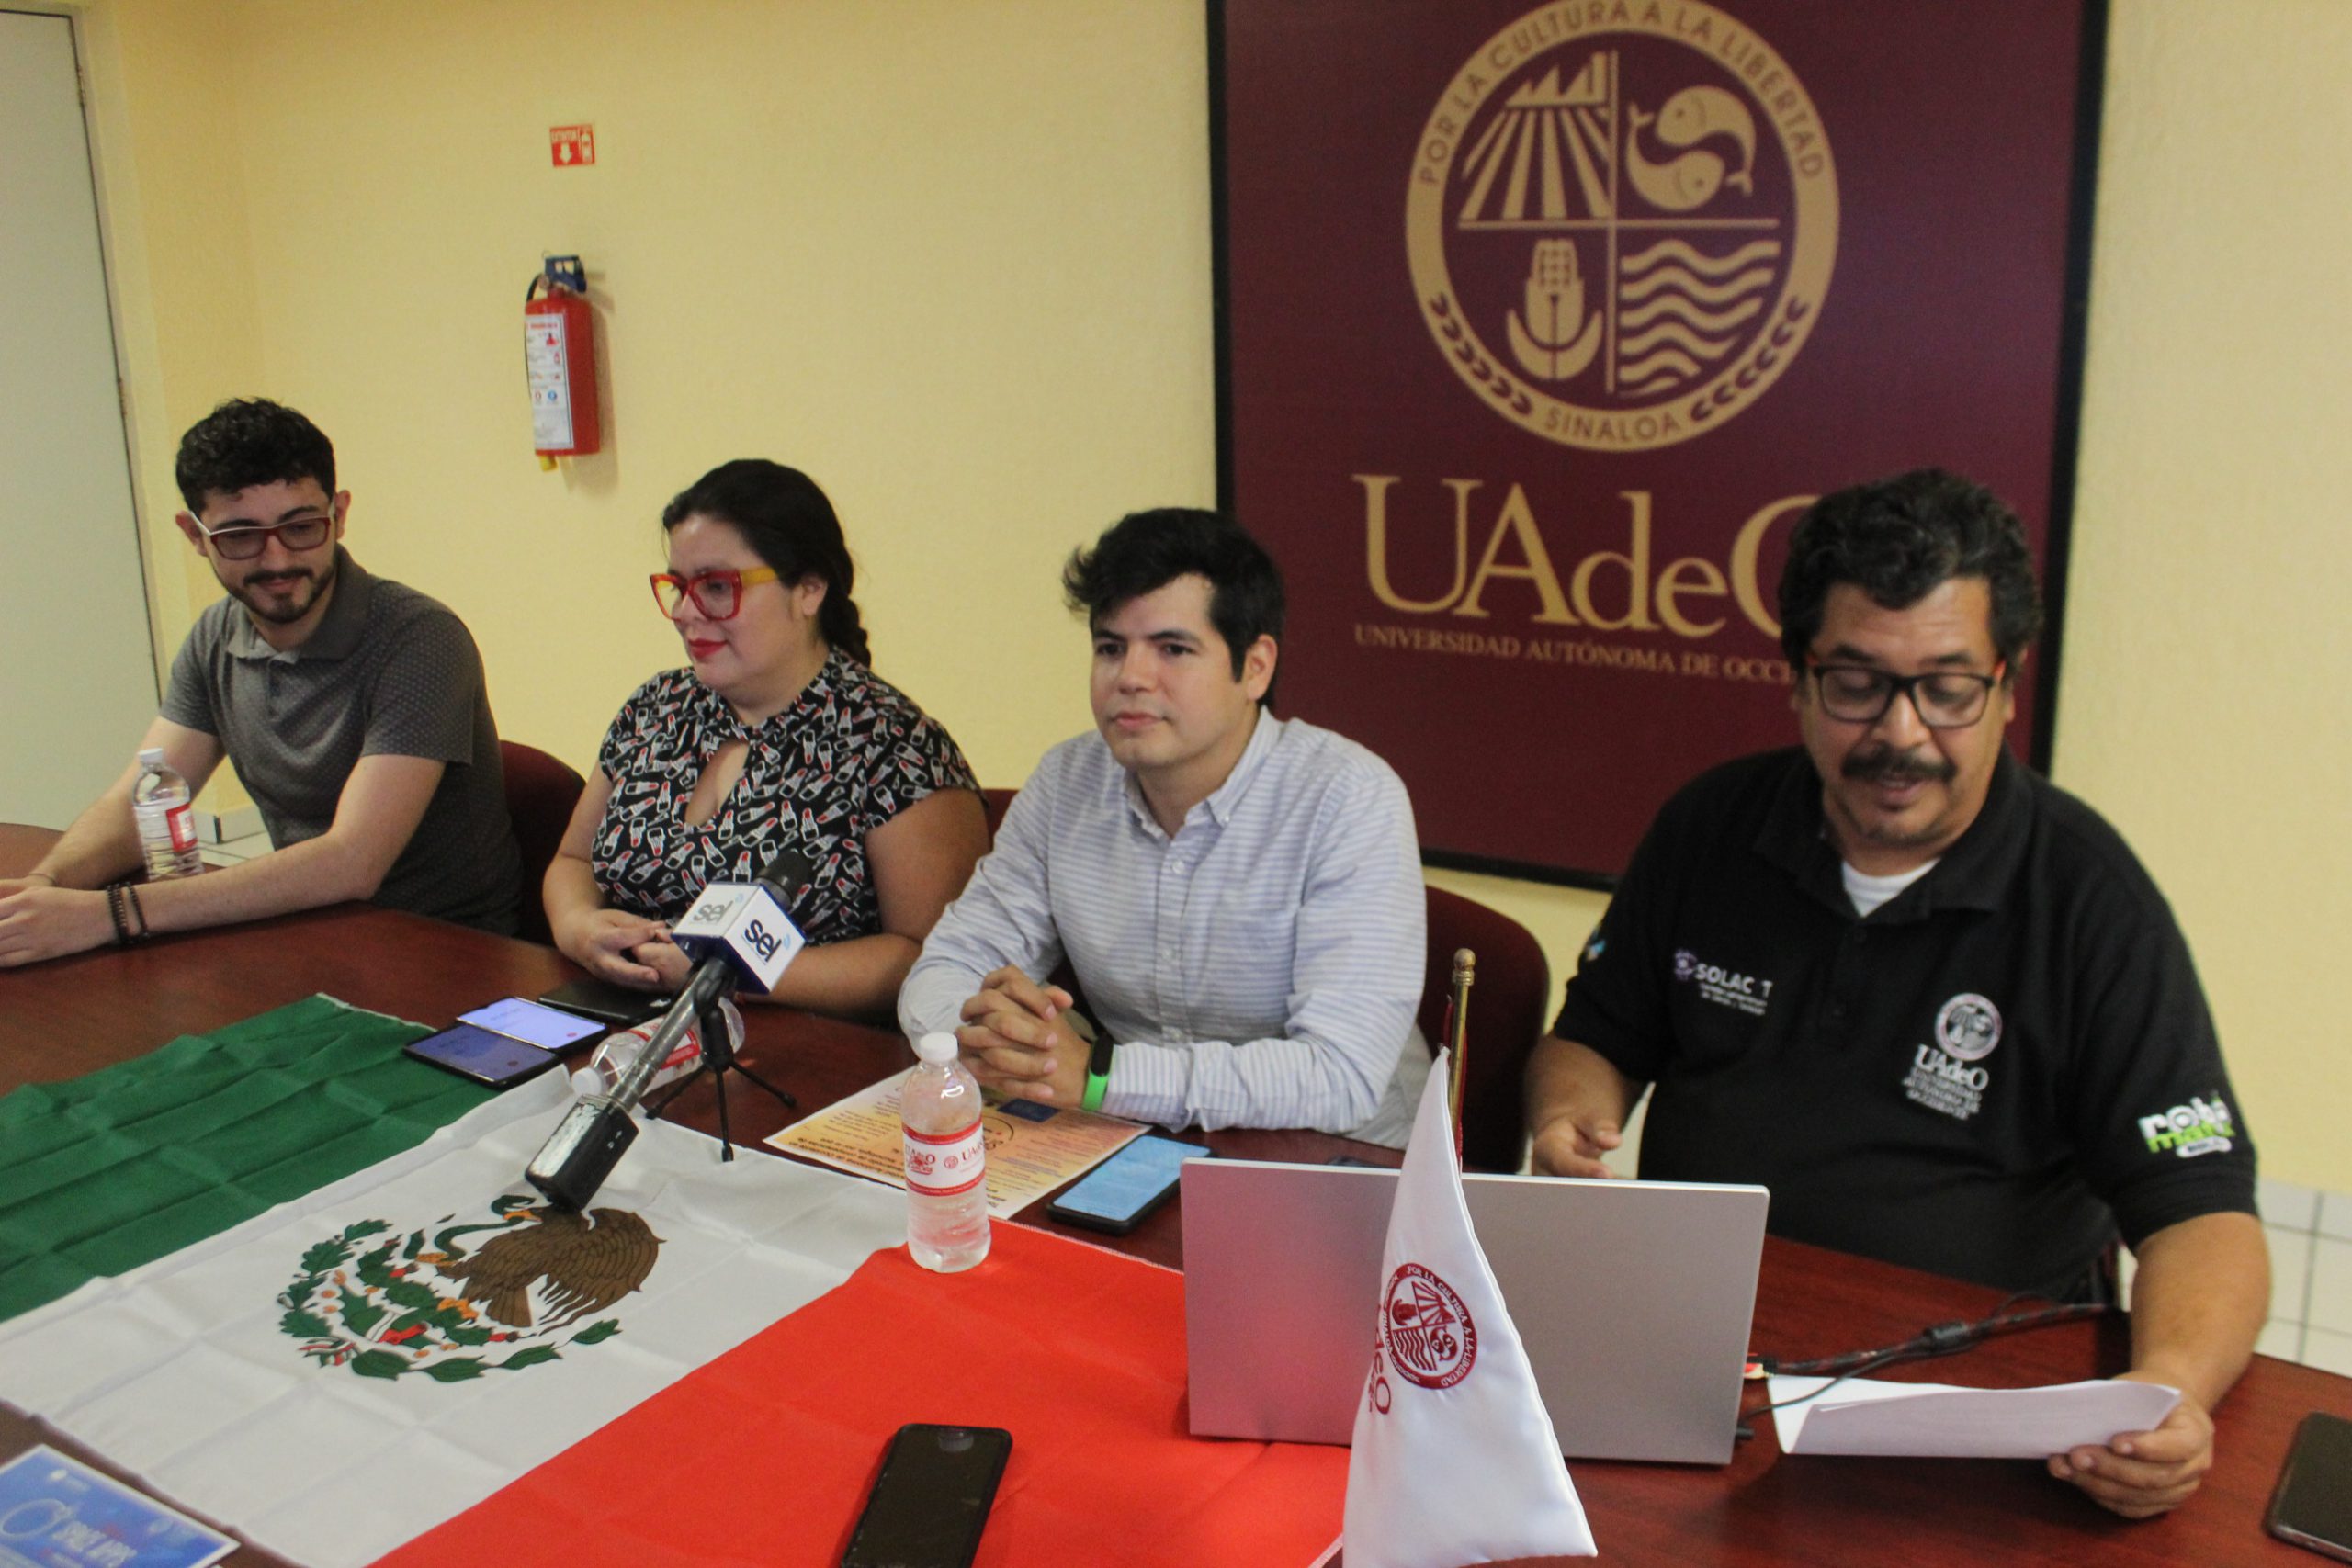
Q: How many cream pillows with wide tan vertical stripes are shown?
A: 0